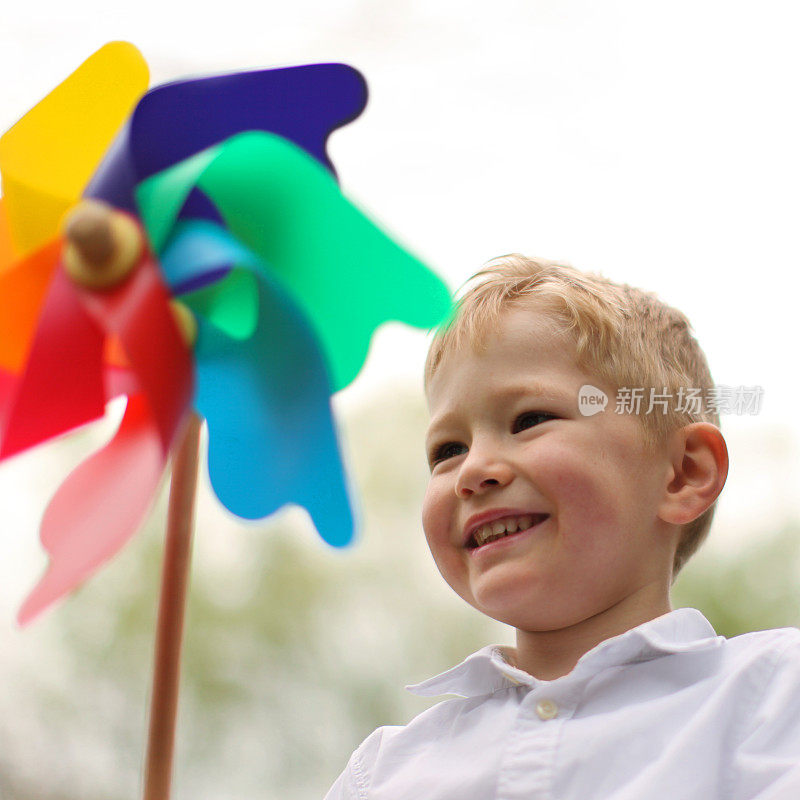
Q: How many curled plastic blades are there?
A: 7